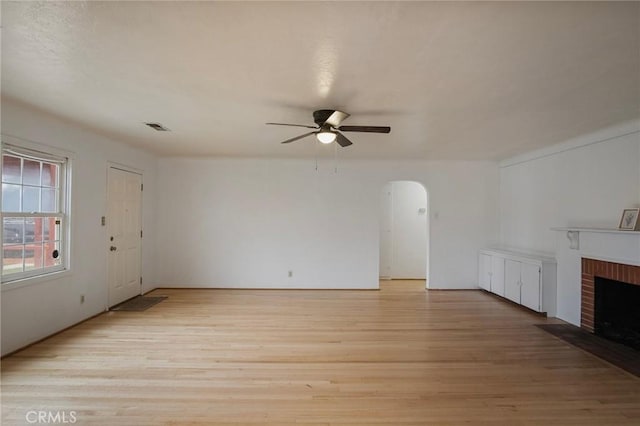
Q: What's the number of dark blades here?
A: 4